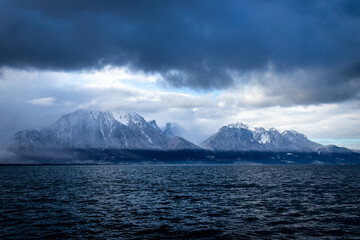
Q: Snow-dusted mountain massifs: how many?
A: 2